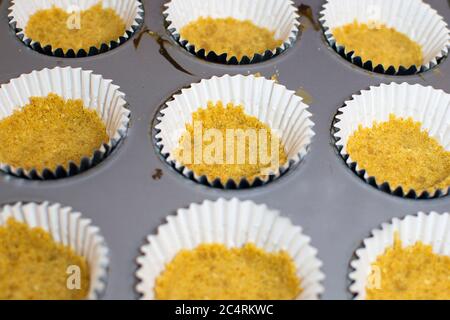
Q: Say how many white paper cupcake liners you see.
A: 9